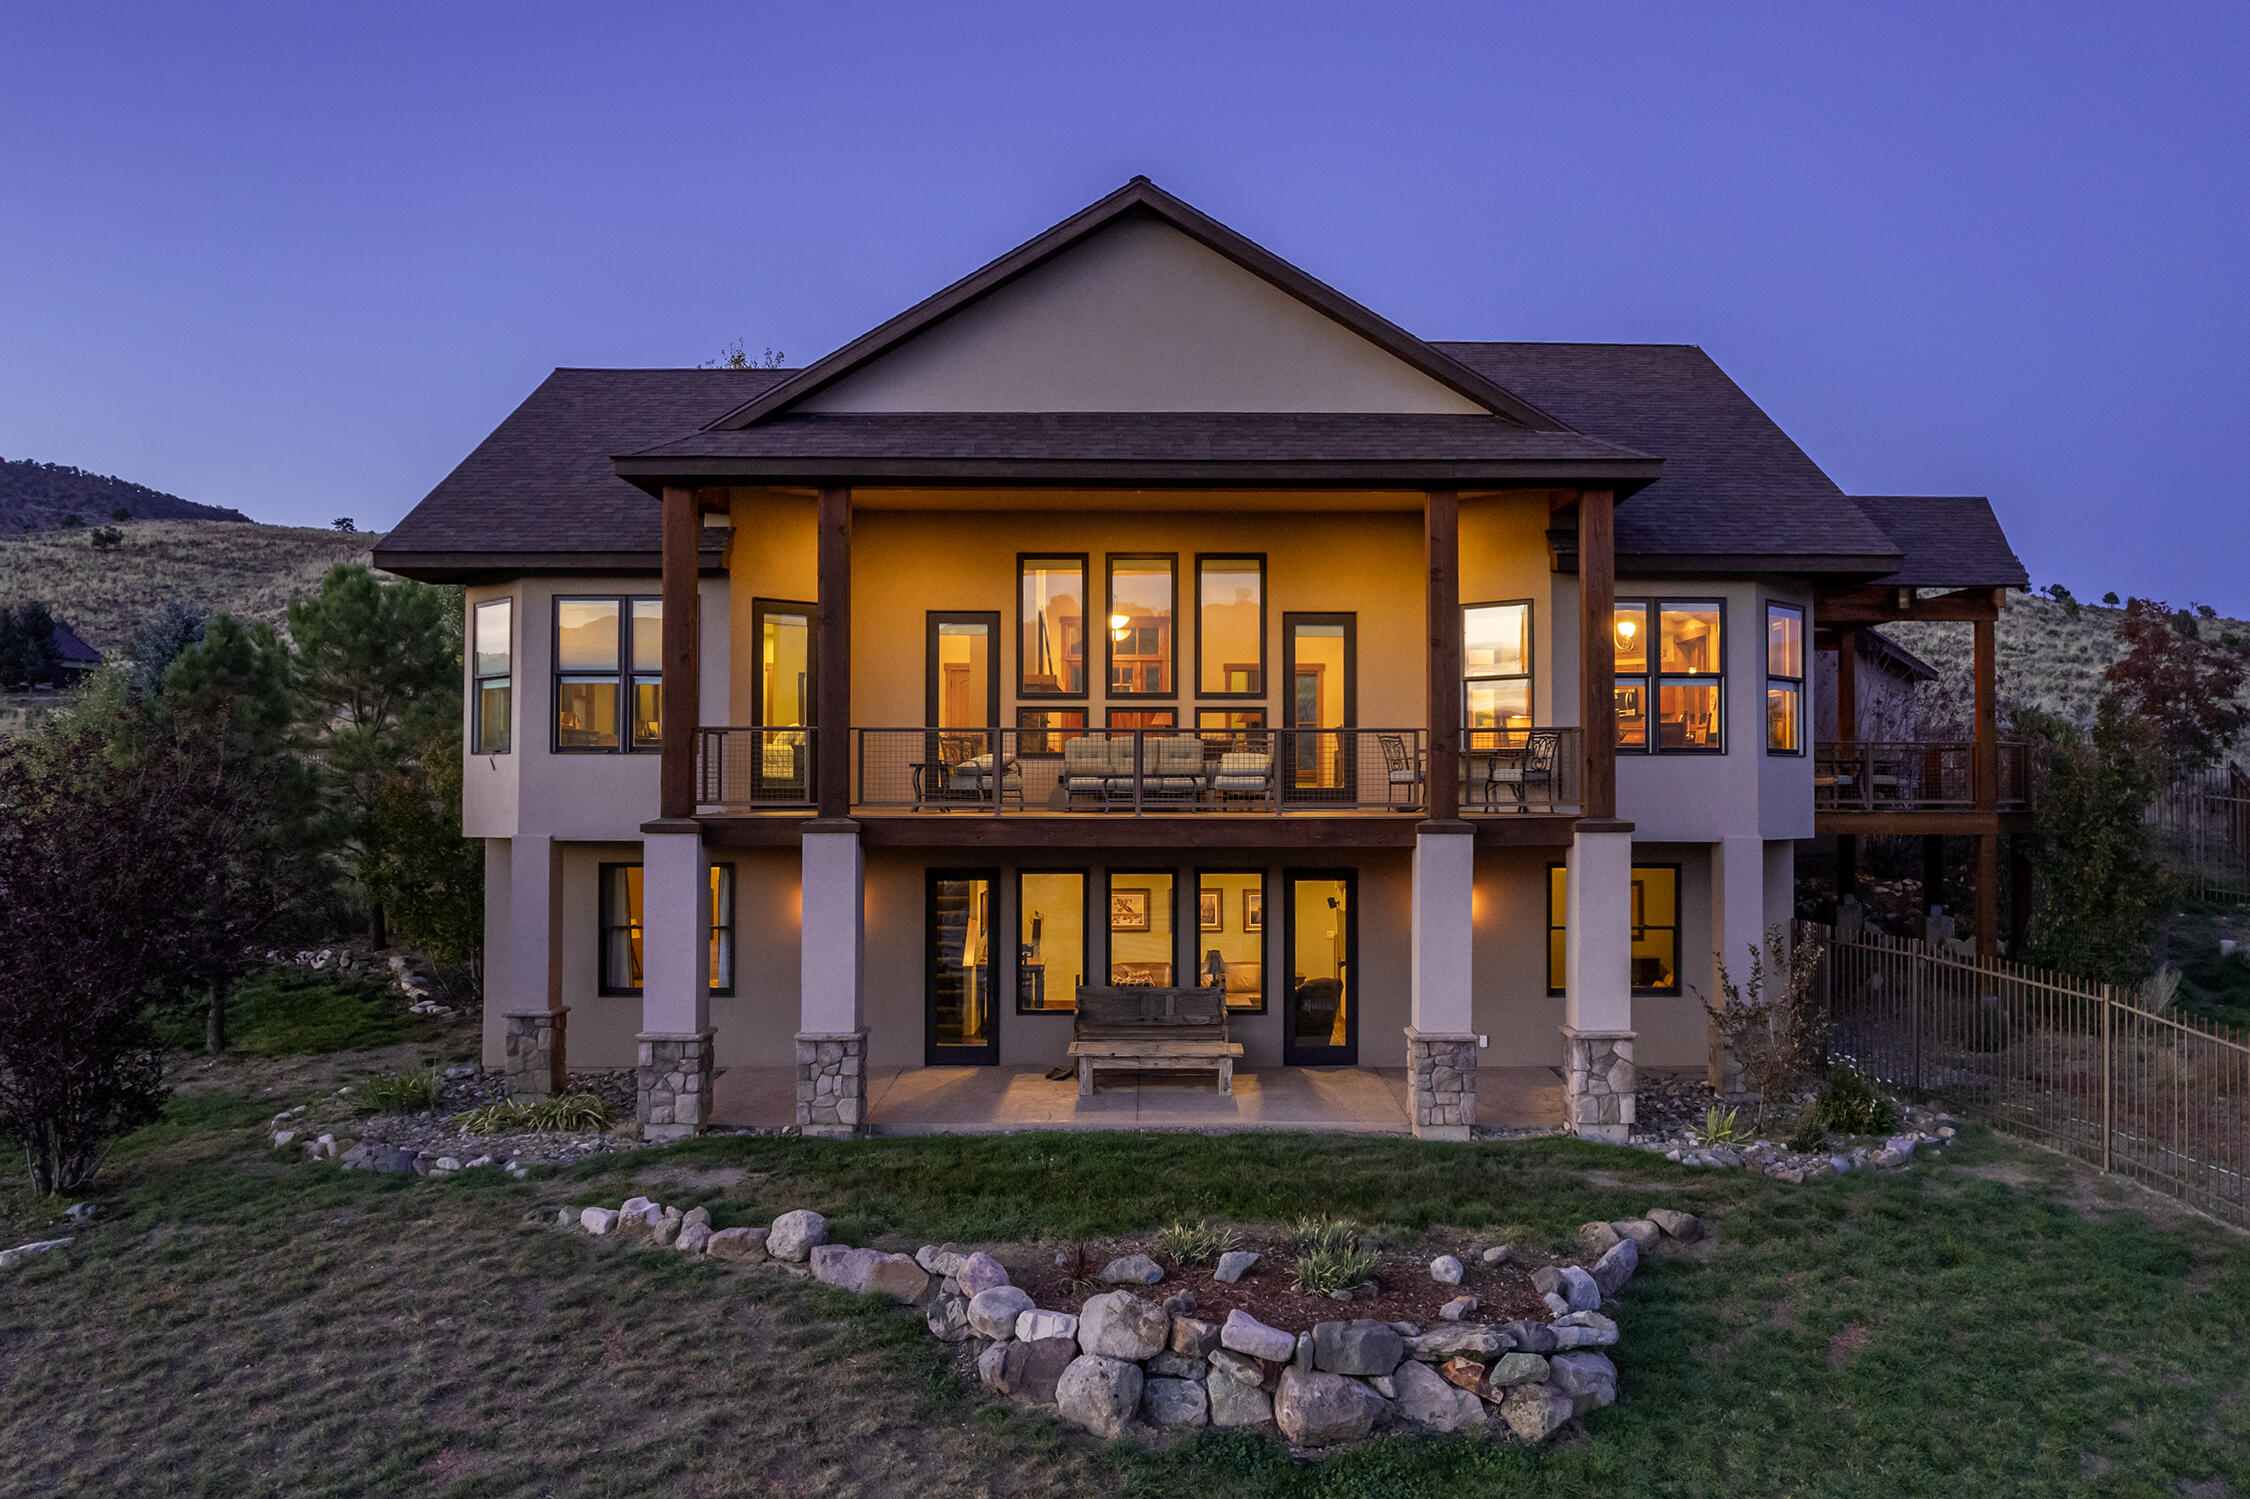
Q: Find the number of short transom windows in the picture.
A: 3